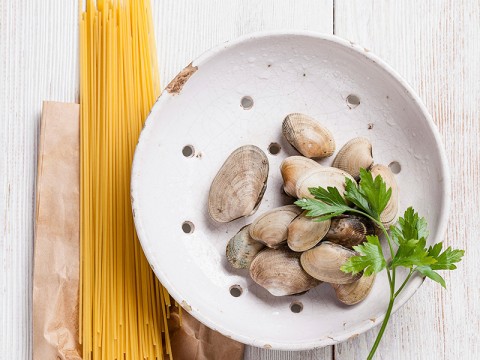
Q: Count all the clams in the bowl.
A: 13